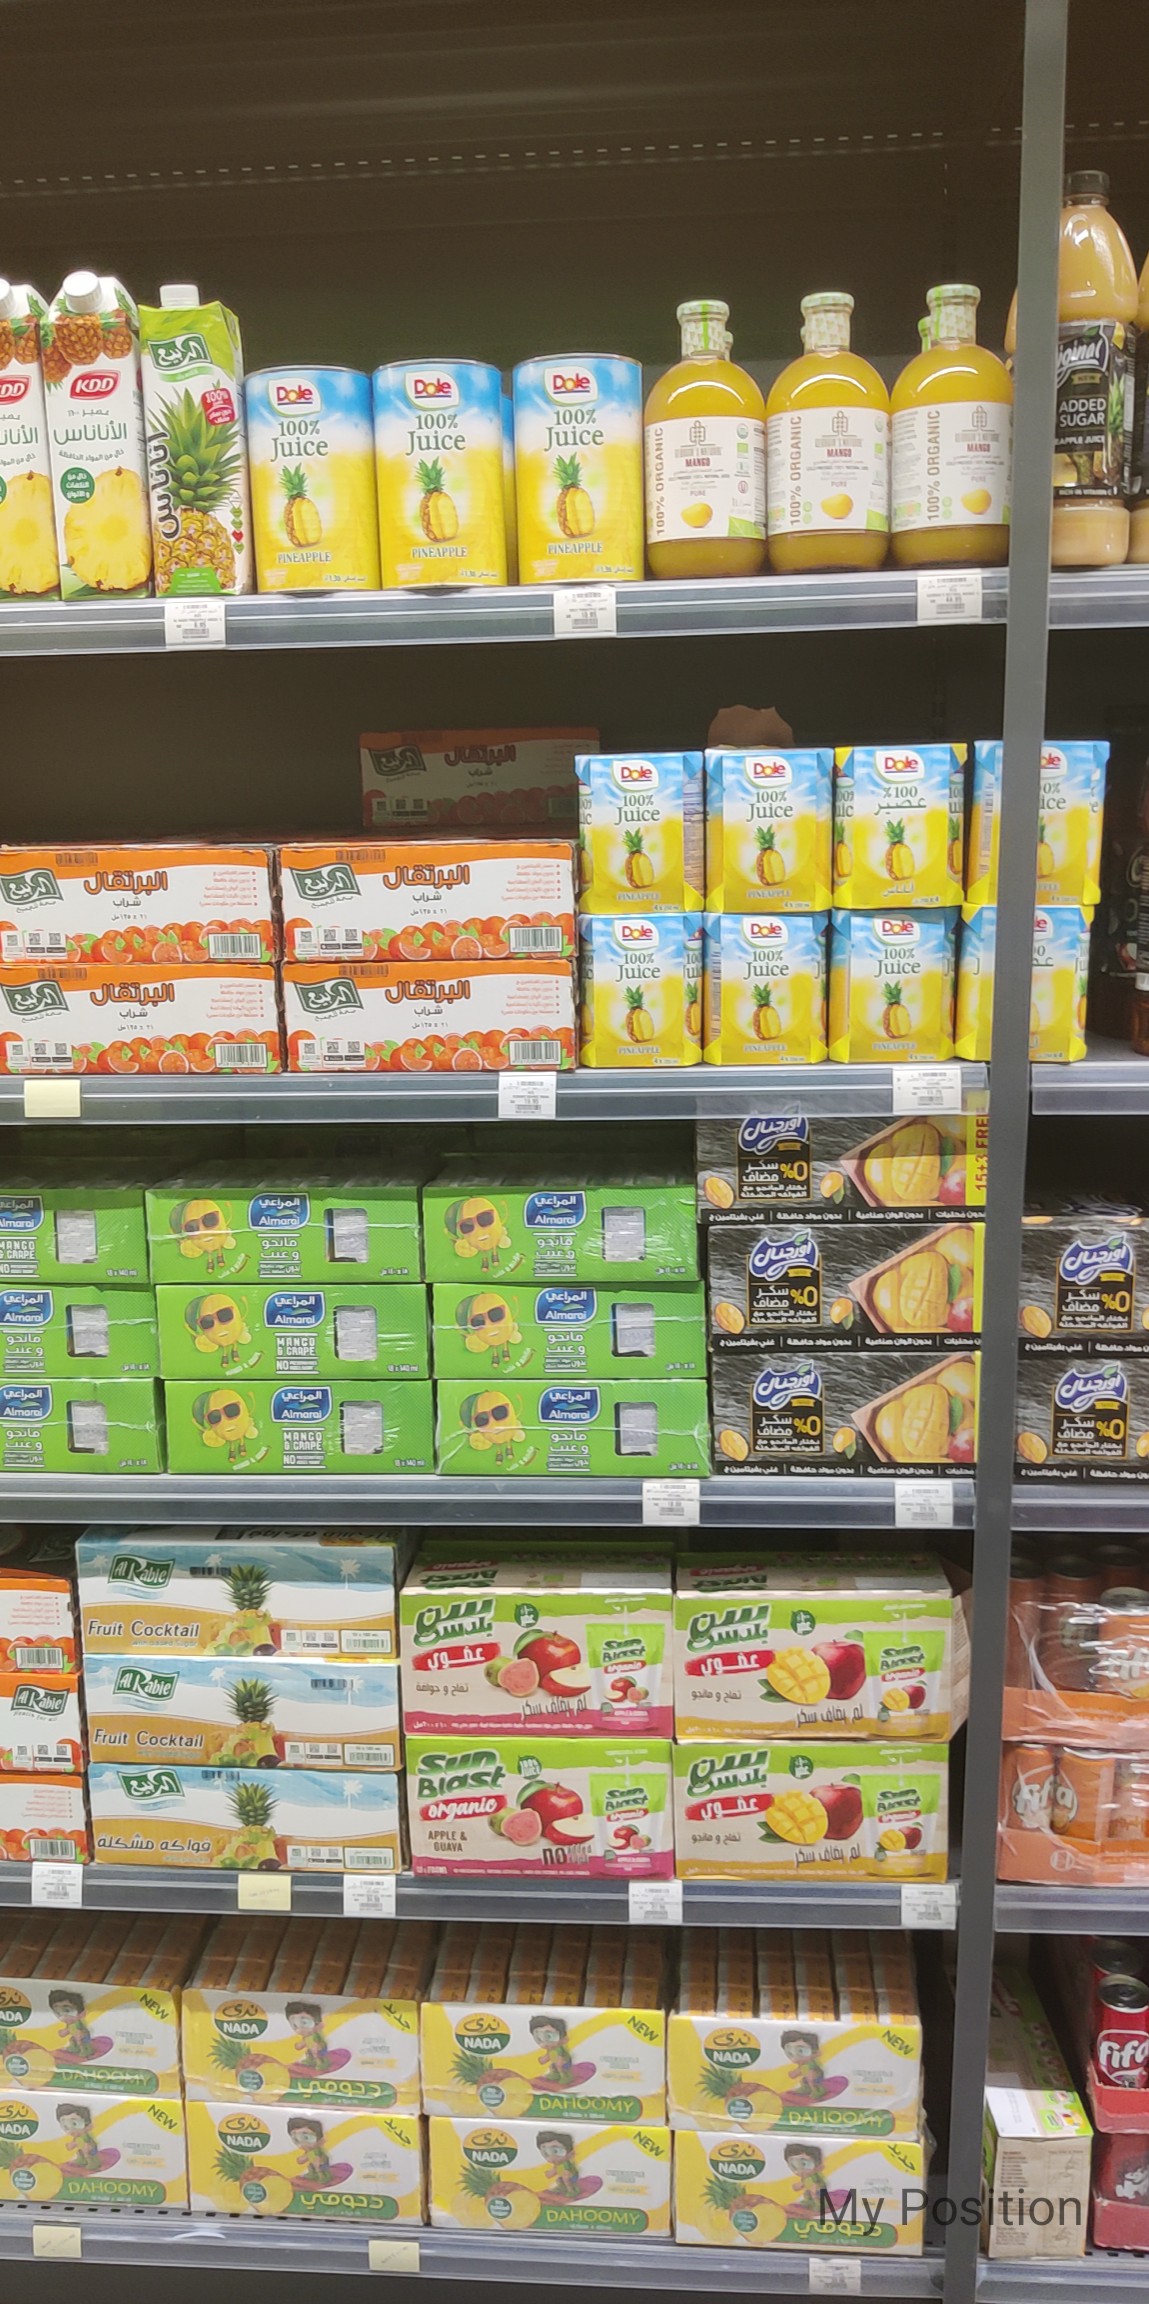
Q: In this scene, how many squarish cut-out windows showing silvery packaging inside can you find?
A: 9